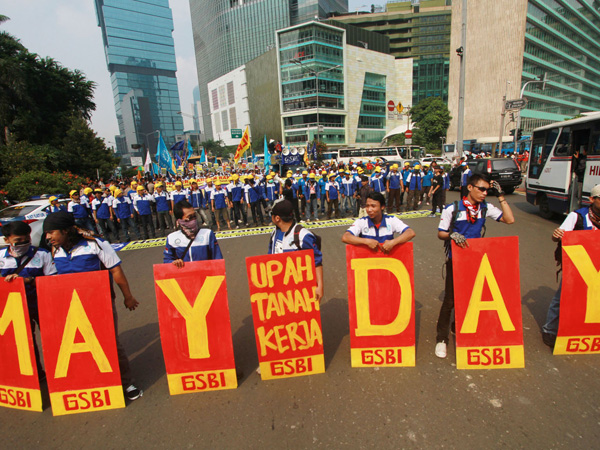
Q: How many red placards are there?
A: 7